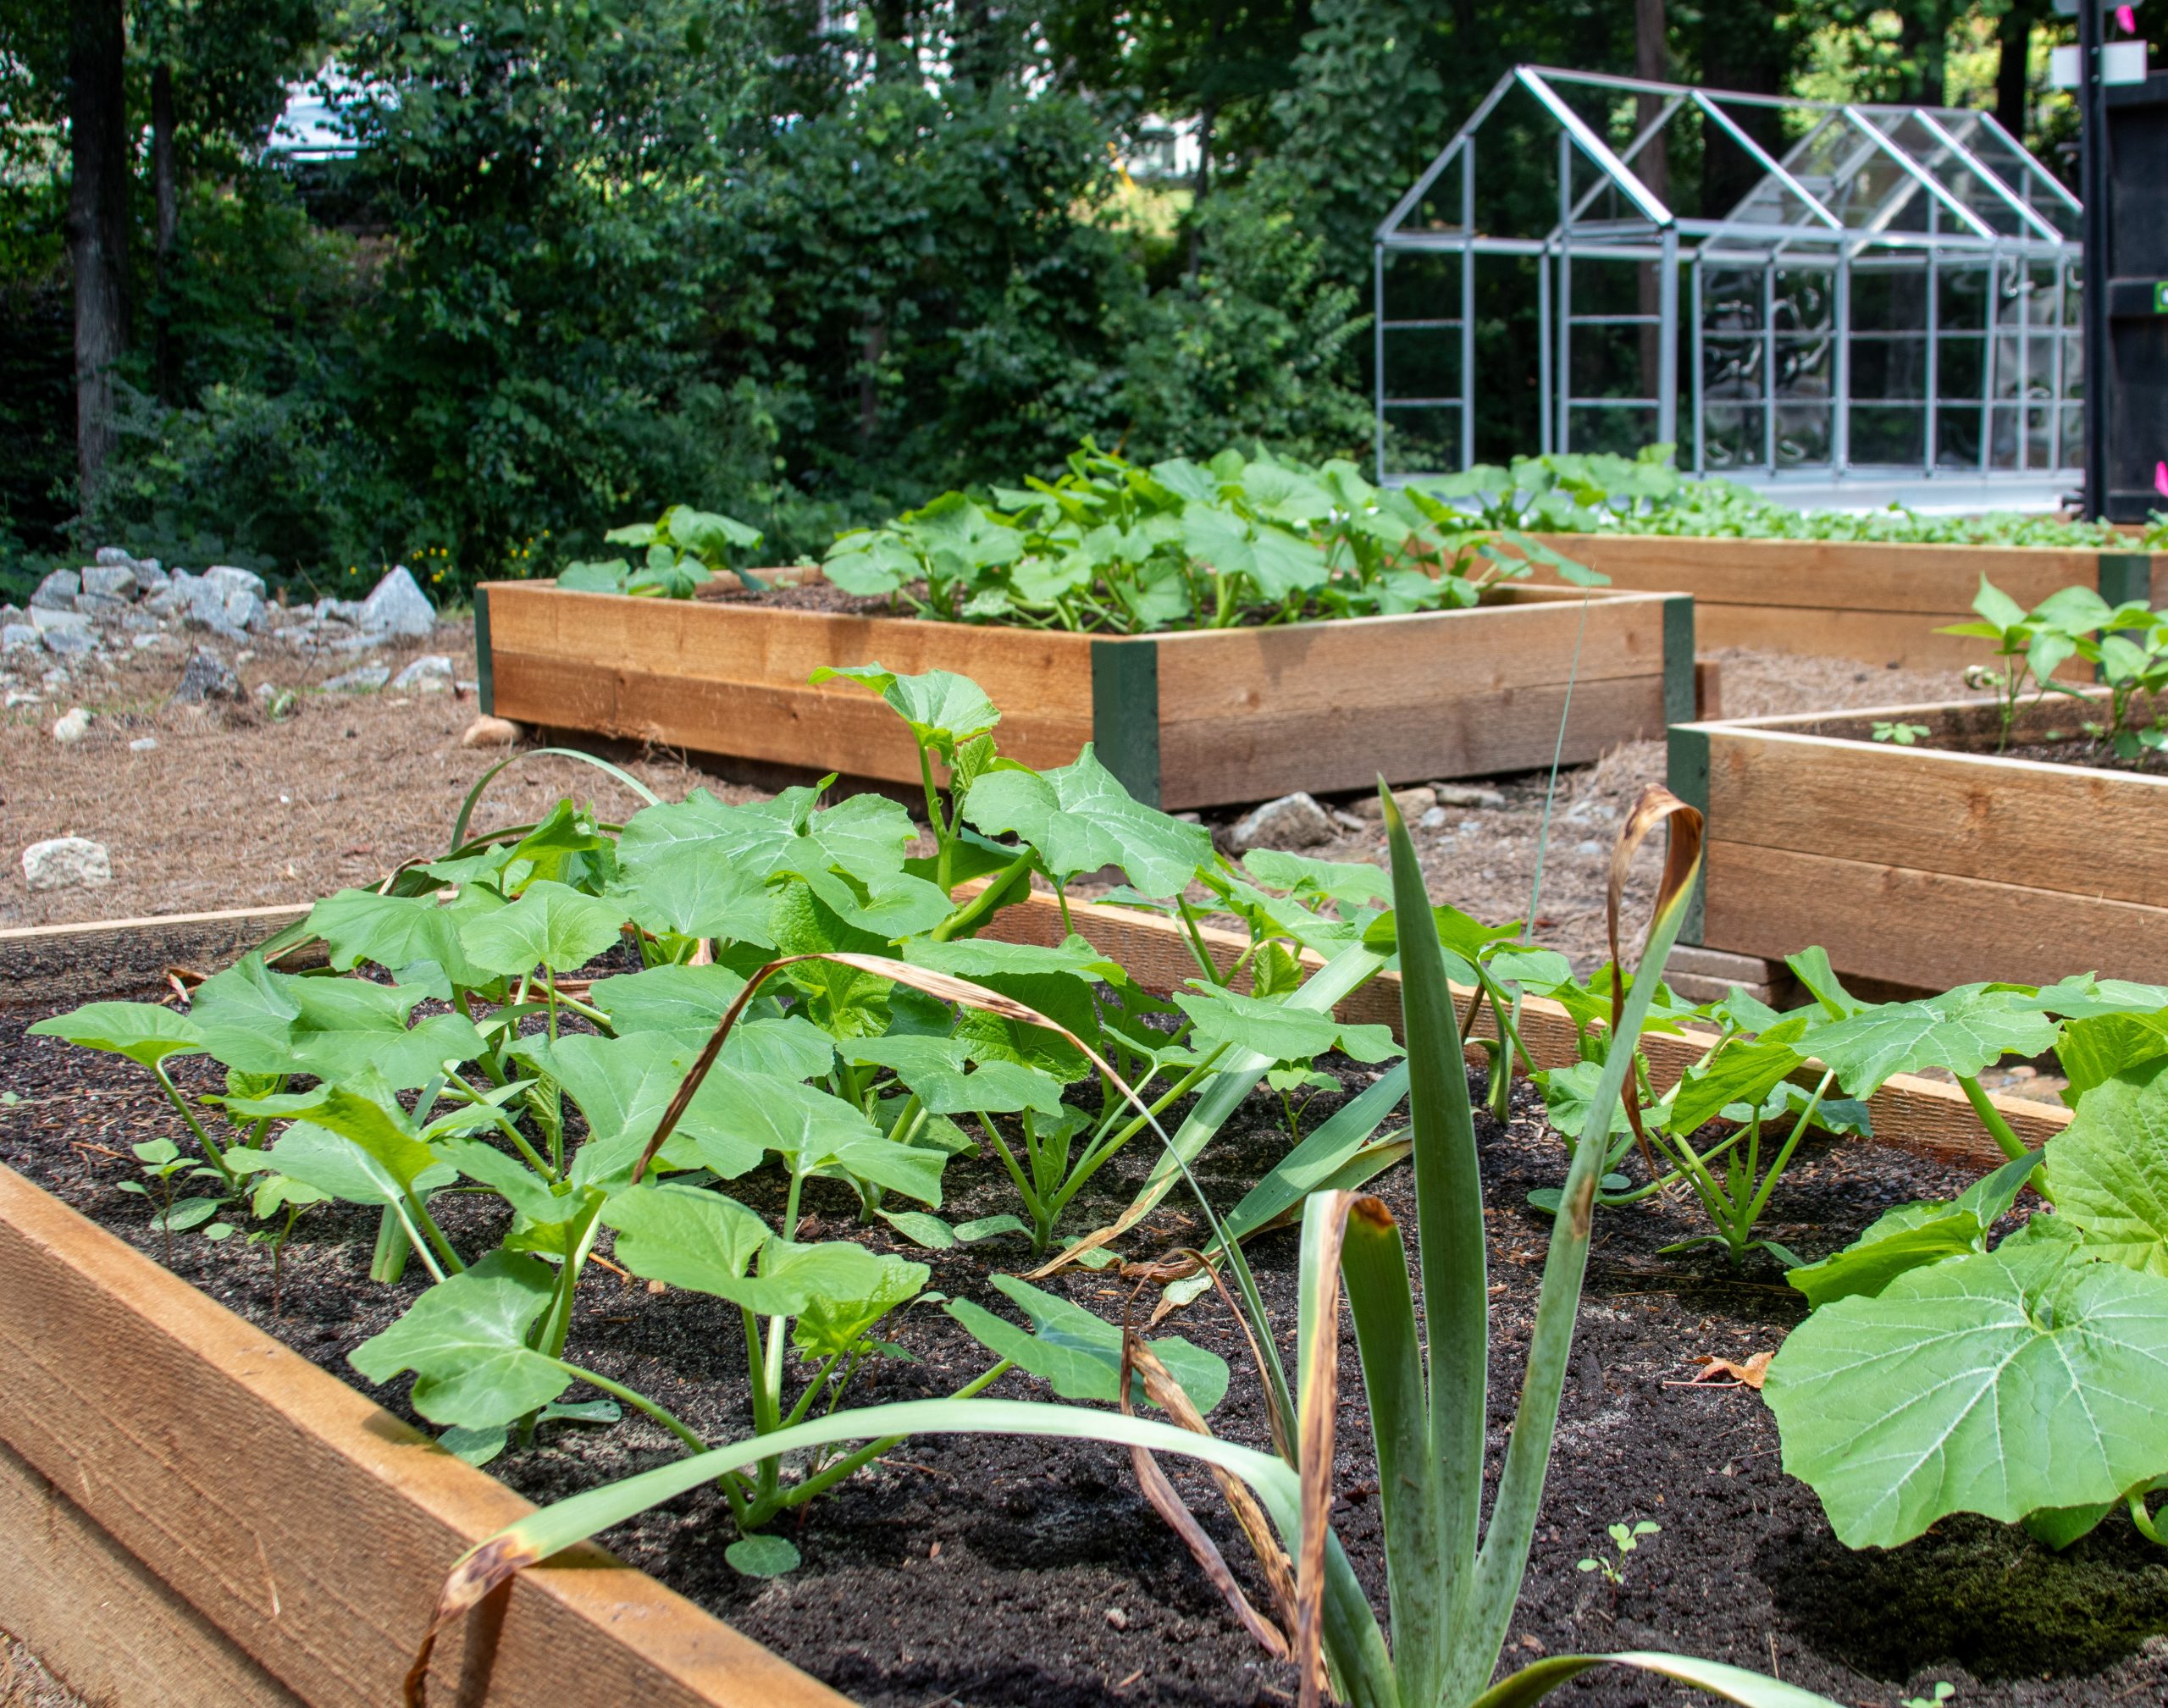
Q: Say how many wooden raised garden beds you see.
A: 4